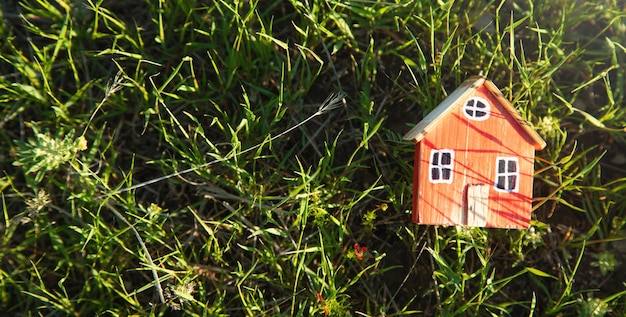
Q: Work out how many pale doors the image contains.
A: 1